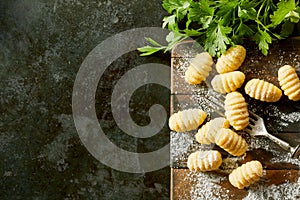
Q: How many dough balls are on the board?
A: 11